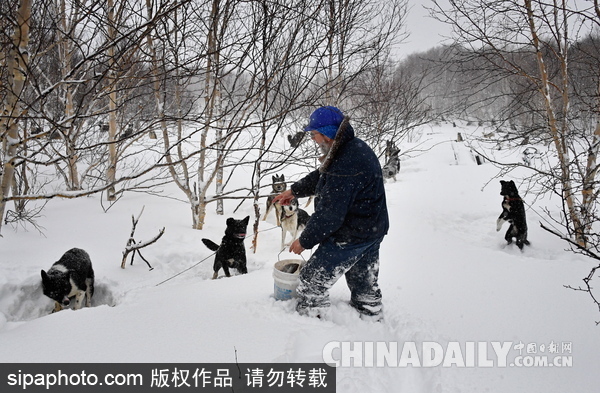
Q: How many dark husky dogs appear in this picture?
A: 3